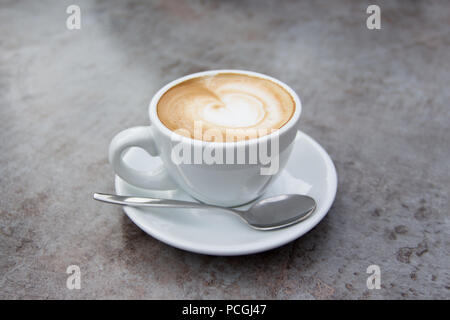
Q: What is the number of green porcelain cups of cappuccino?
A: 0